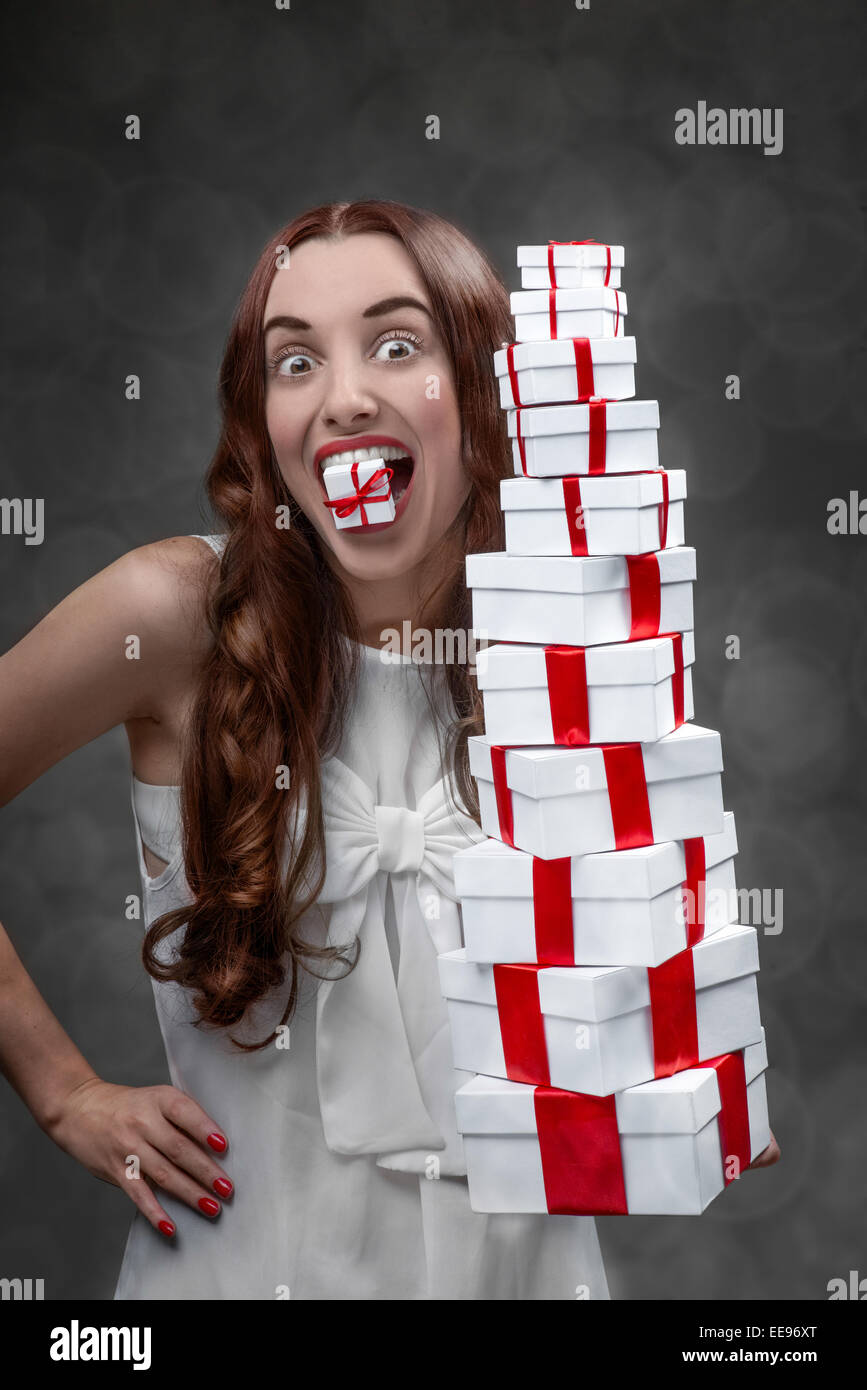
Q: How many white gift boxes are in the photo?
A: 12